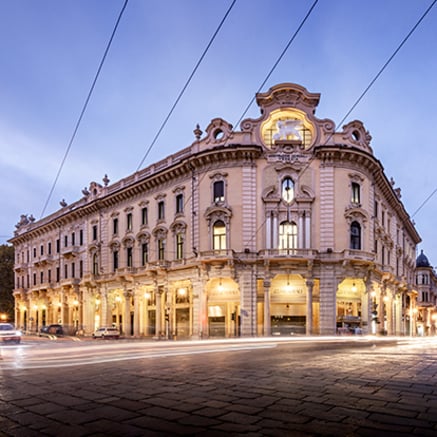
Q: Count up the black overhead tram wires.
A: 5